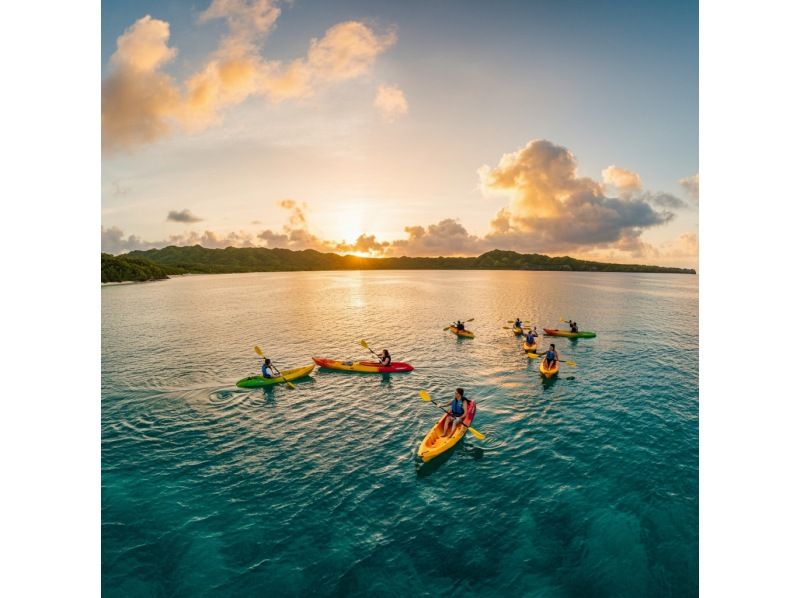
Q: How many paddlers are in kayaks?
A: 8